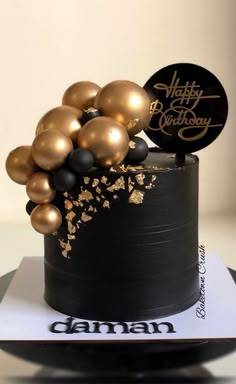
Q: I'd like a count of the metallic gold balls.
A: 8